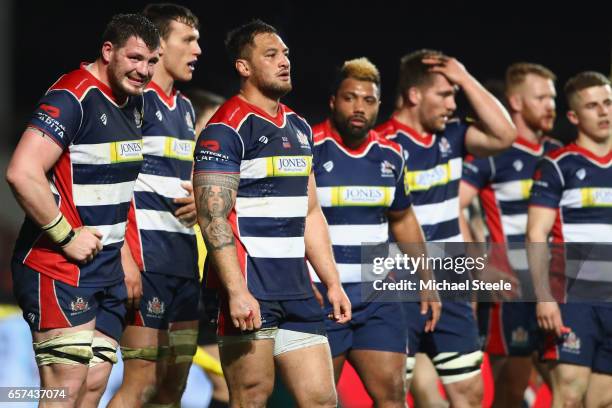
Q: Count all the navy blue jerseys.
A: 7